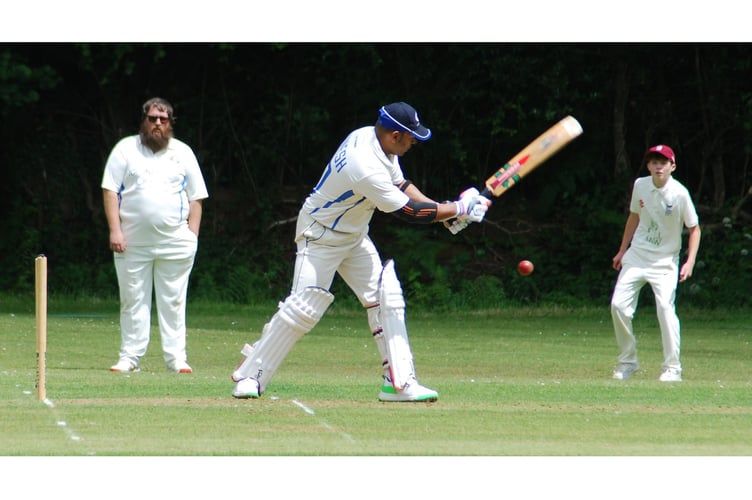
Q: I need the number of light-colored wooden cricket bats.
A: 1